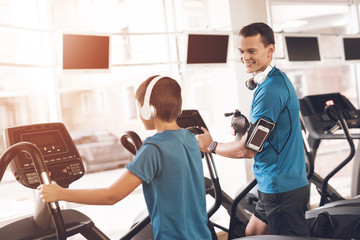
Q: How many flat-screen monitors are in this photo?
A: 4